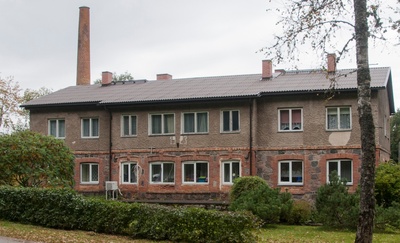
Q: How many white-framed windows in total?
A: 15